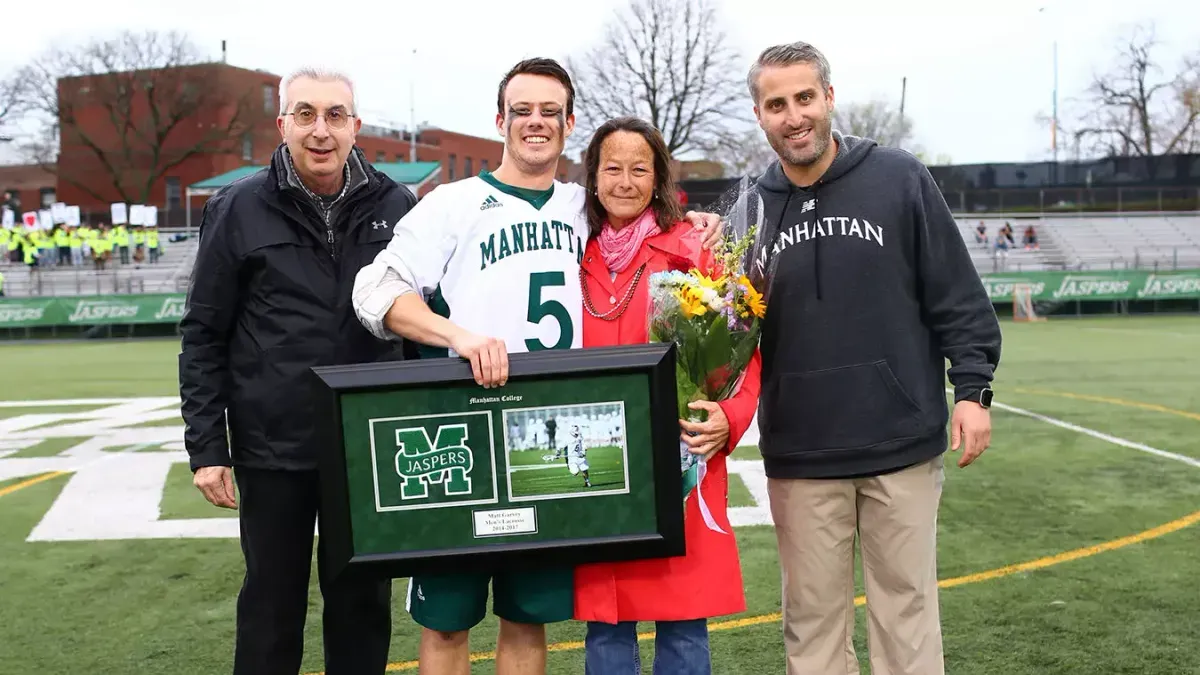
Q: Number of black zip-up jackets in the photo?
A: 1